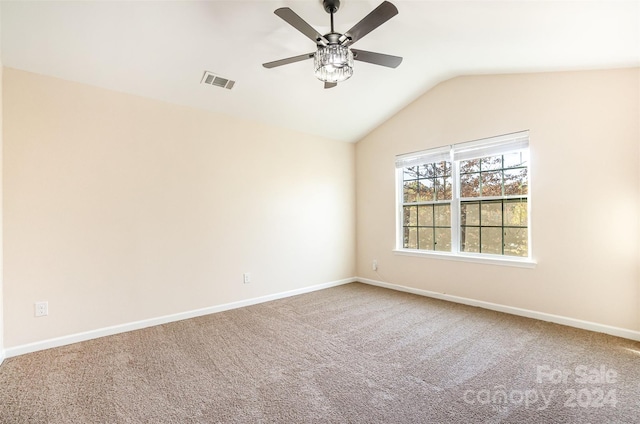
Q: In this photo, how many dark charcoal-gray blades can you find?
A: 5